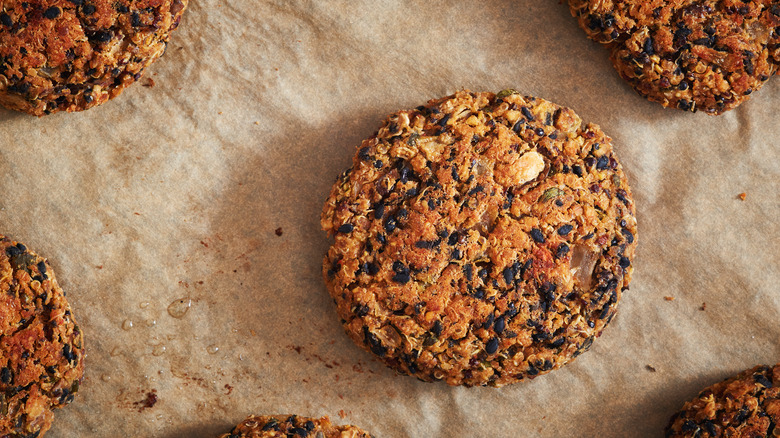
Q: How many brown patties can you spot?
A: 6